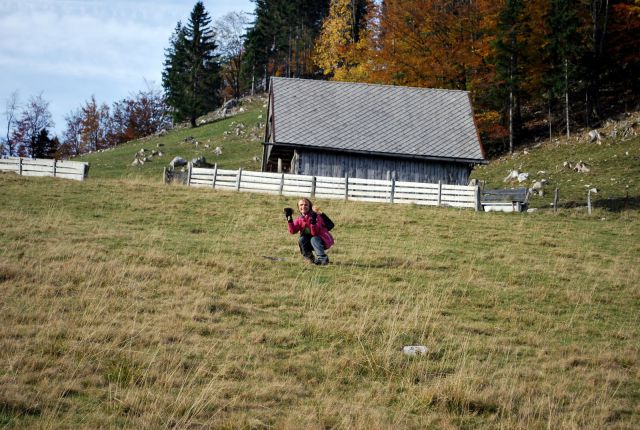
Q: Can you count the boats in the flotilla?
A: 0